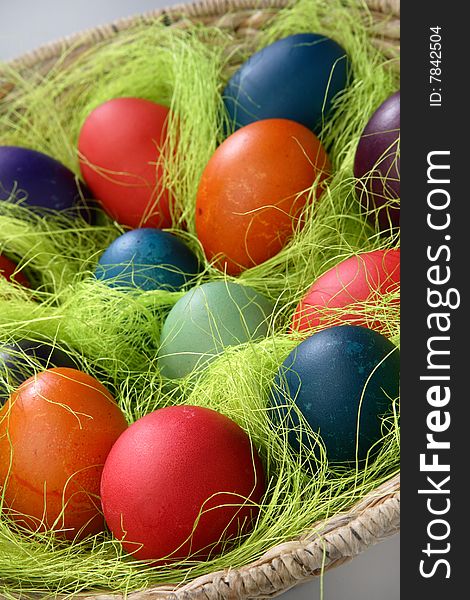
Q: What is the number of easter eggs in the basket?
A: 13